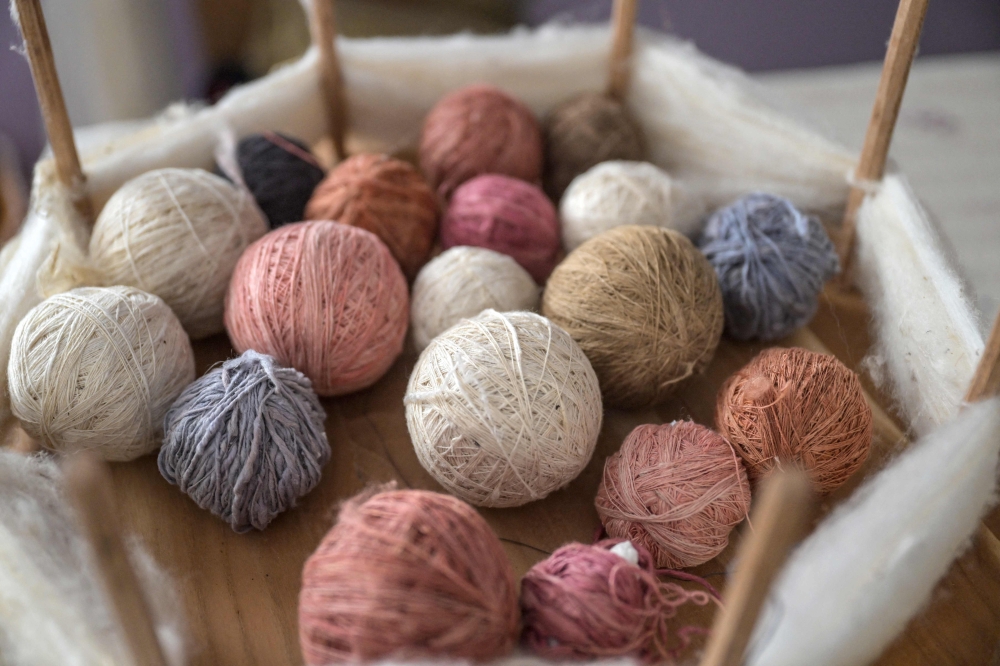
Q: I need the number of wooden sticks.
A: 7